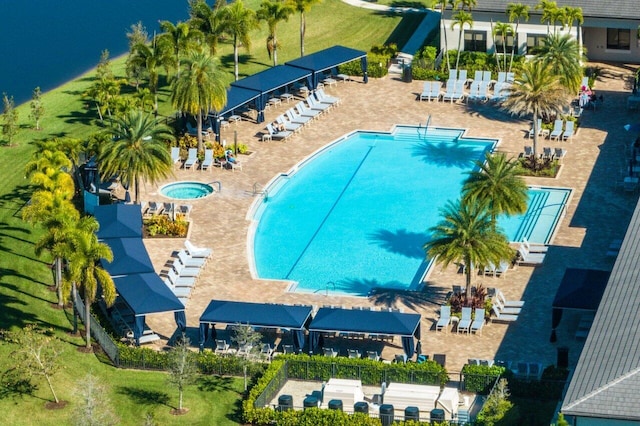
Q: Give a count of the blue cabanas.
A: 9